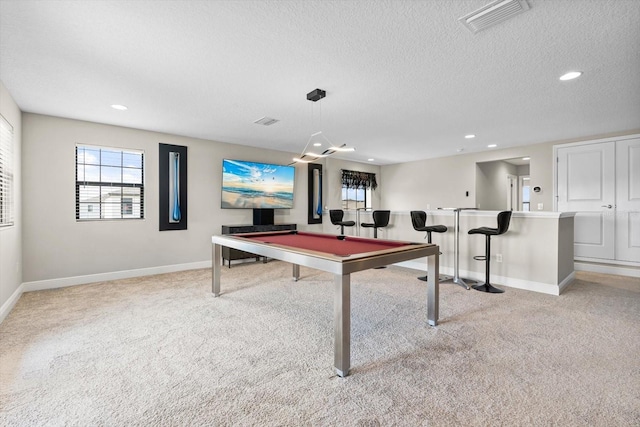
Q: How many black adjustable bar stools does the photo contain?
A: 4